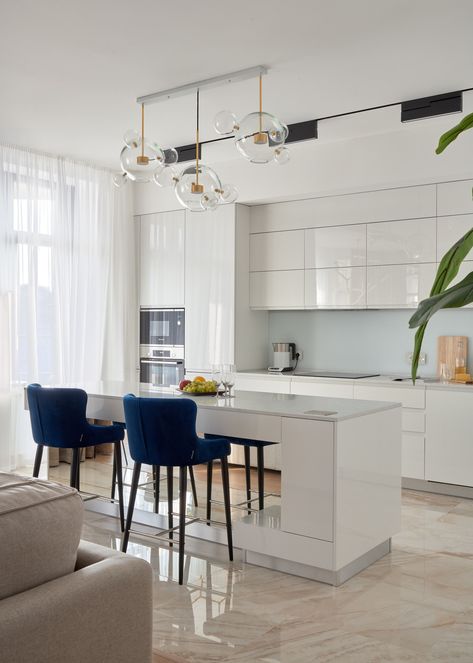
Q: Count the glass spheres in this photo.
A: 12